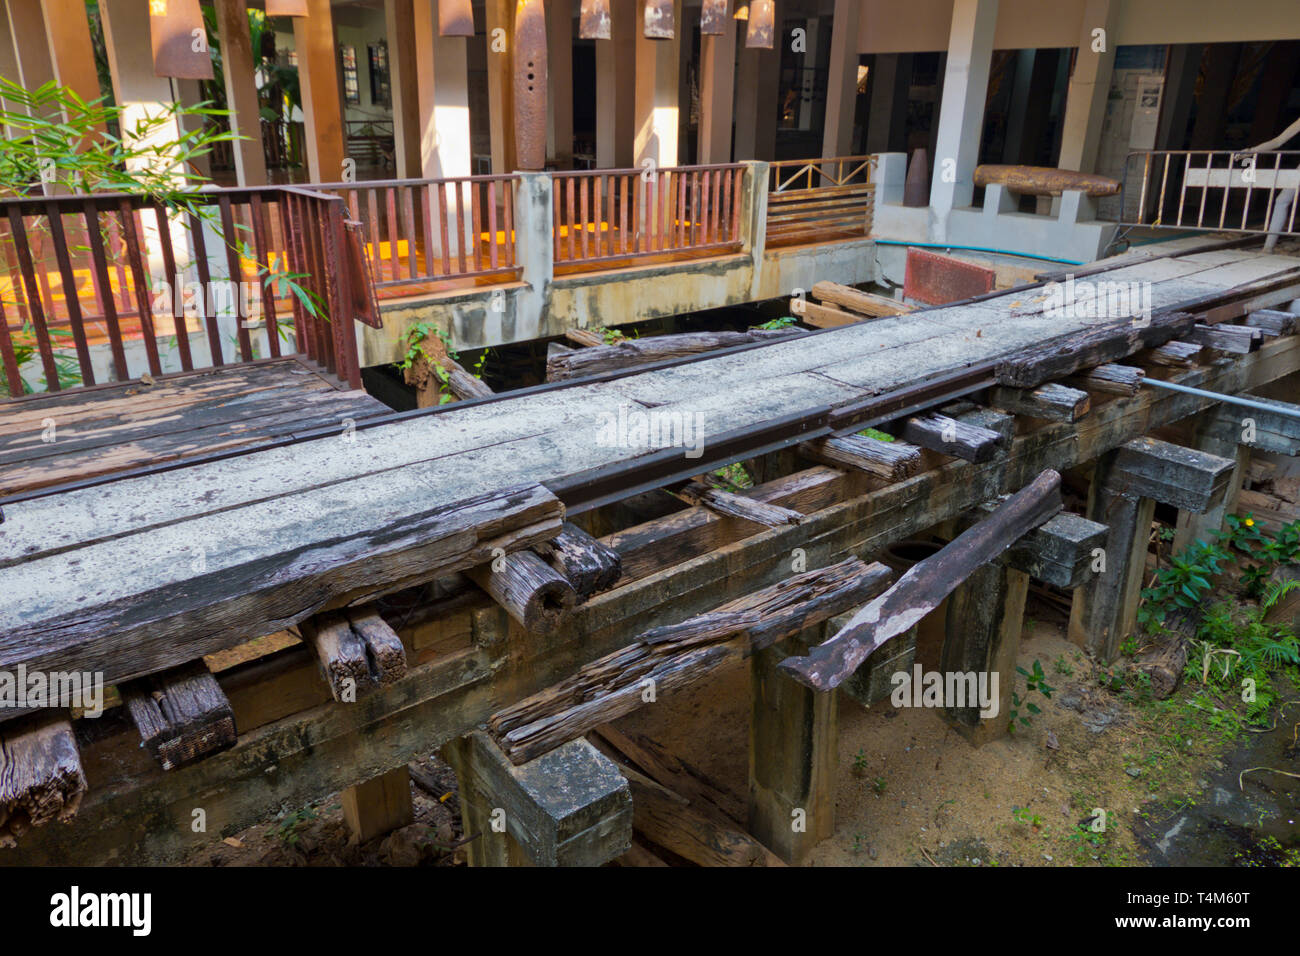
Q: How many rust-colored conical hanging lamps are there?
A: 7